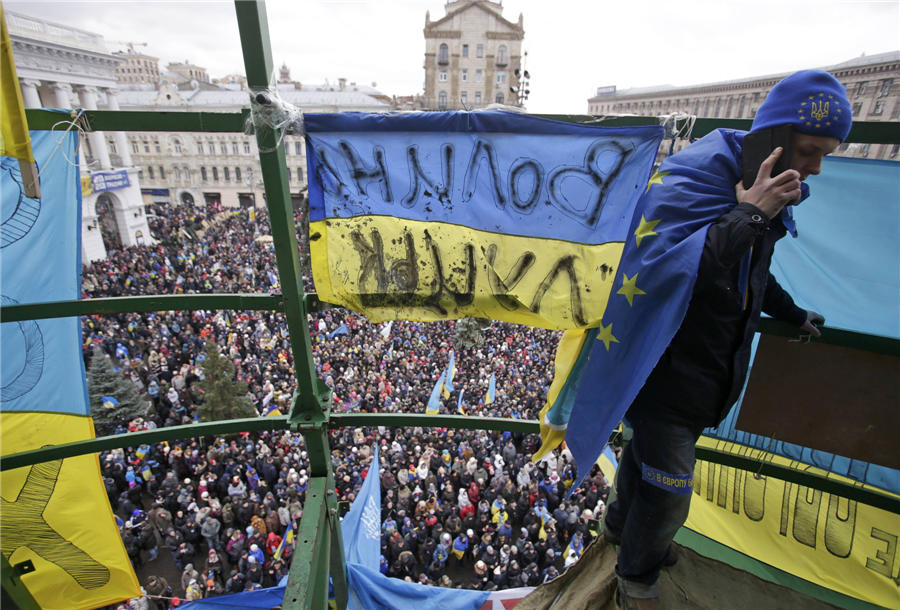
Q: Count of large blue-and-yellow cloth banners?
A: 3